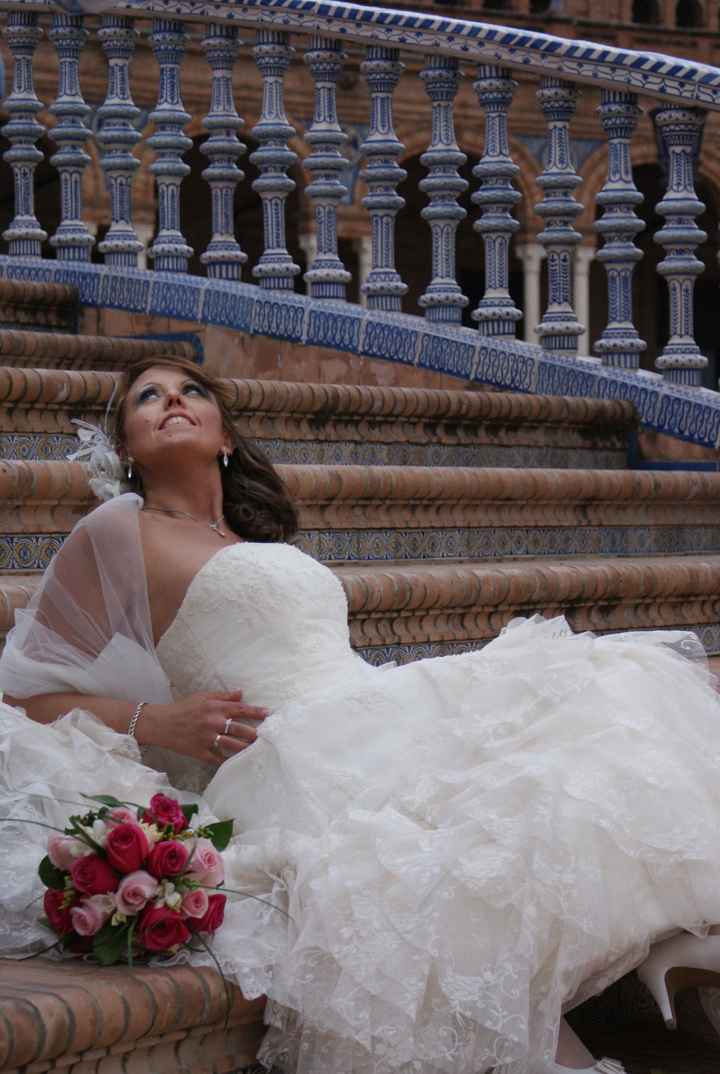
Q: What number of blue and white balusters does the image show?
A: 13